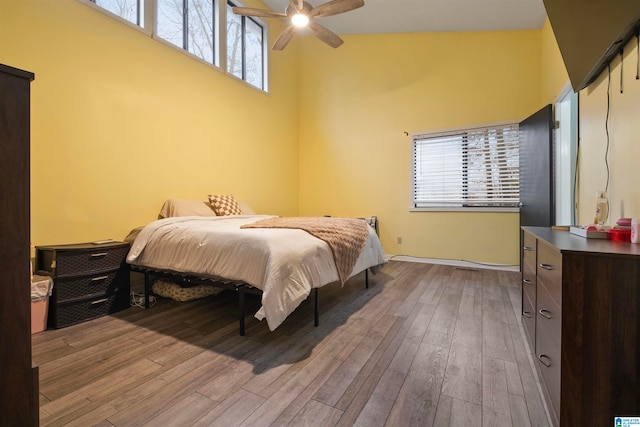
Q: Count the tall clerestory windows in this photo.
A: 3